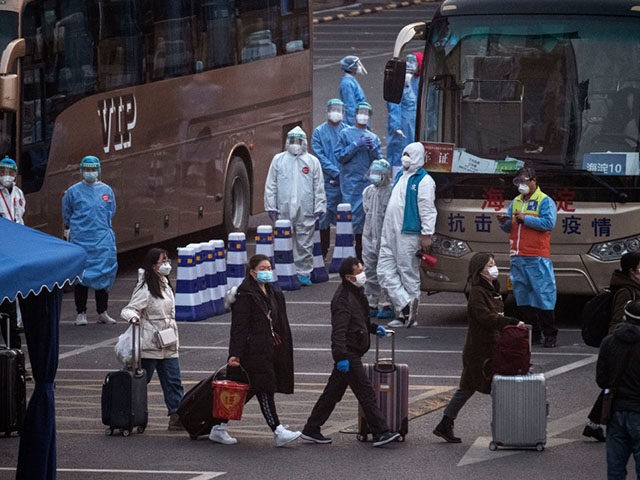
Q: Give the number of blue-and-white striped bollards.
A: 9